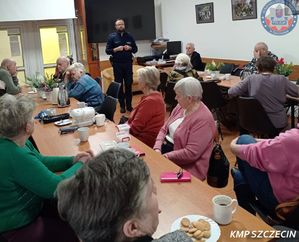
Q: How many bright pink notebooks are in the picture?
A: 1